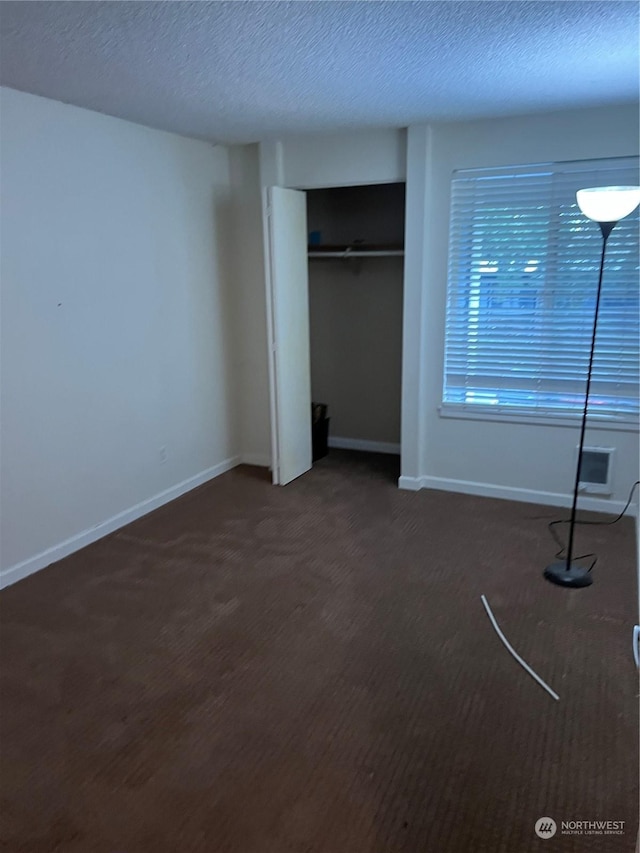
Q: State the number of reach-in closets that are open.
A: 1